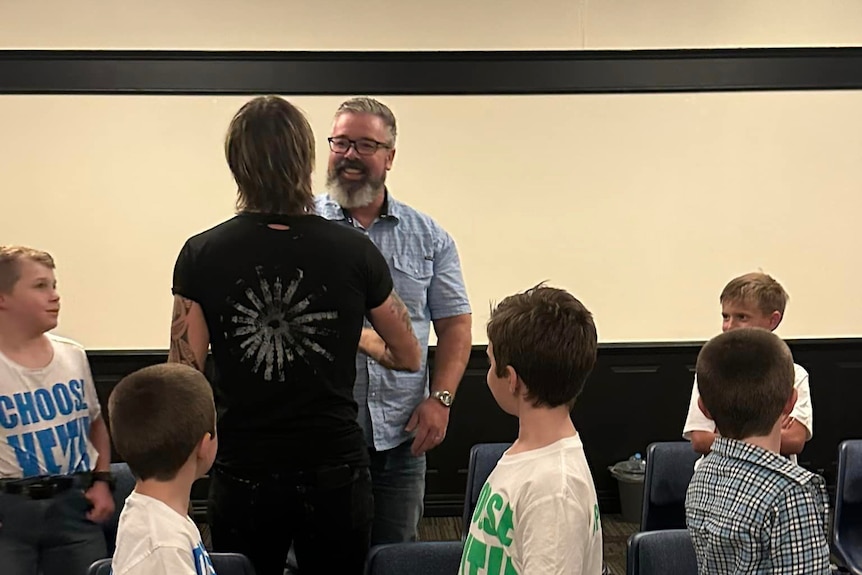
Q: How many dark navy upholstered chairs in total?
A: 7